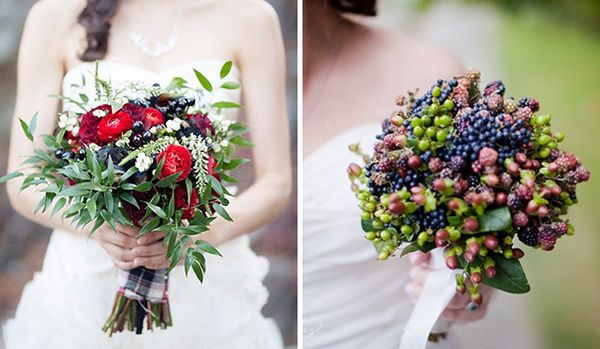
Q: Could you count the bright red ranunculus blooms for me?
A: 3